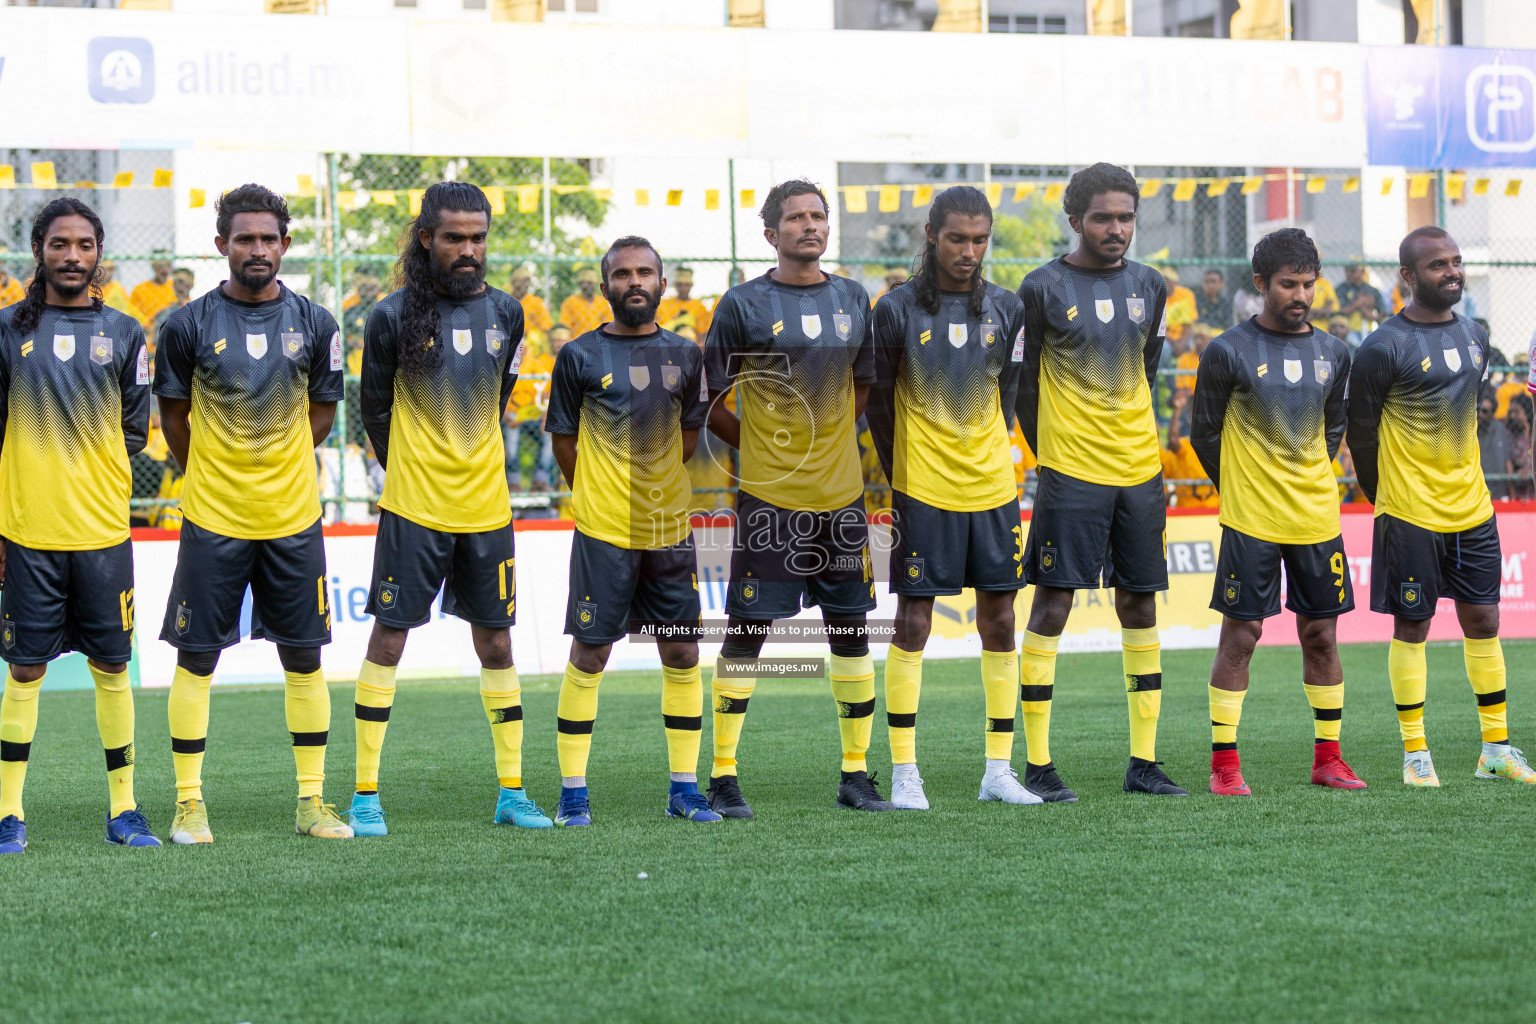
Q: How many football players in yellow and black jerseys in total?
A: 9